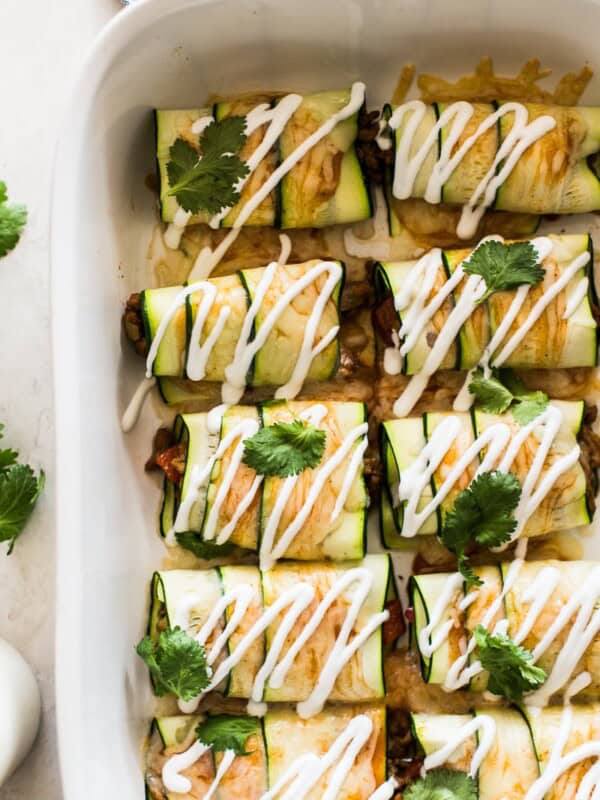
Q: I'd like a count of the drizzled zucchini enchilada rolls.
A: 10